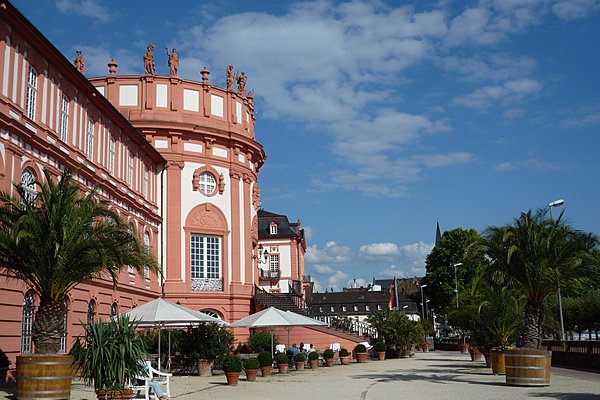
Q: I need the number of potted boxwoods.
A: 10